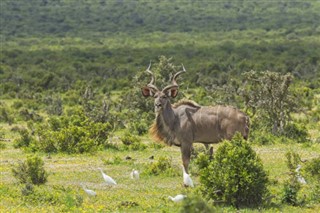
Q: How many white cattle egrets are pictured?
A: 6